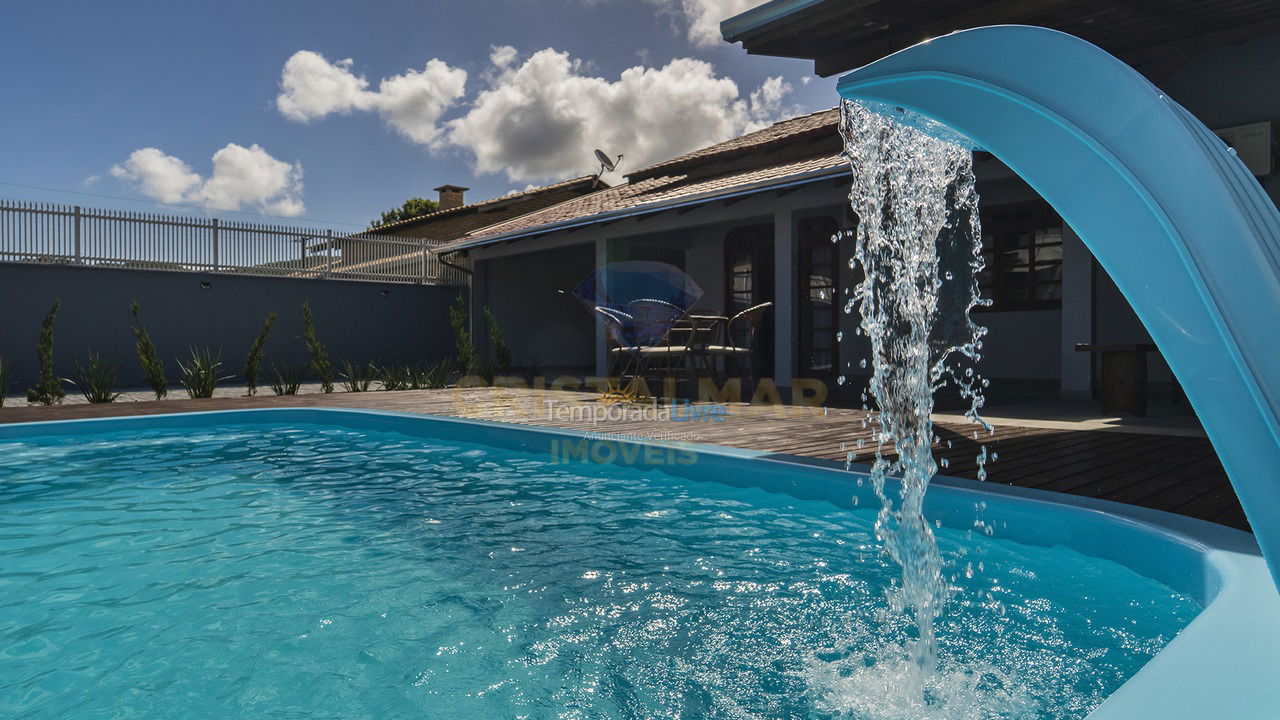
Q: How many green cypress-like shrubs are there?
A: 6